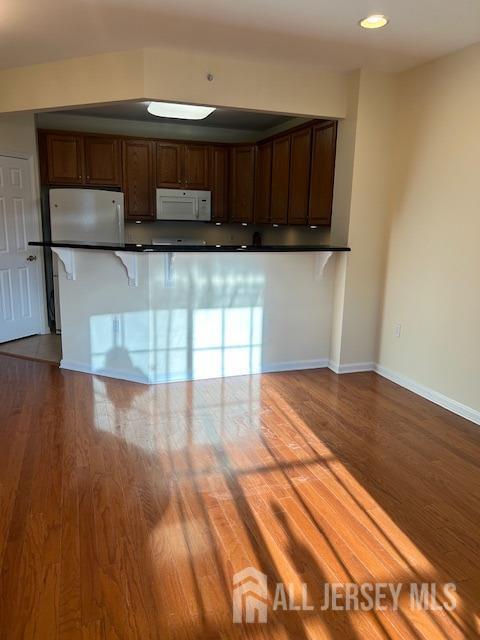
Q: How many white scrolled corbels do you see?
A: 4